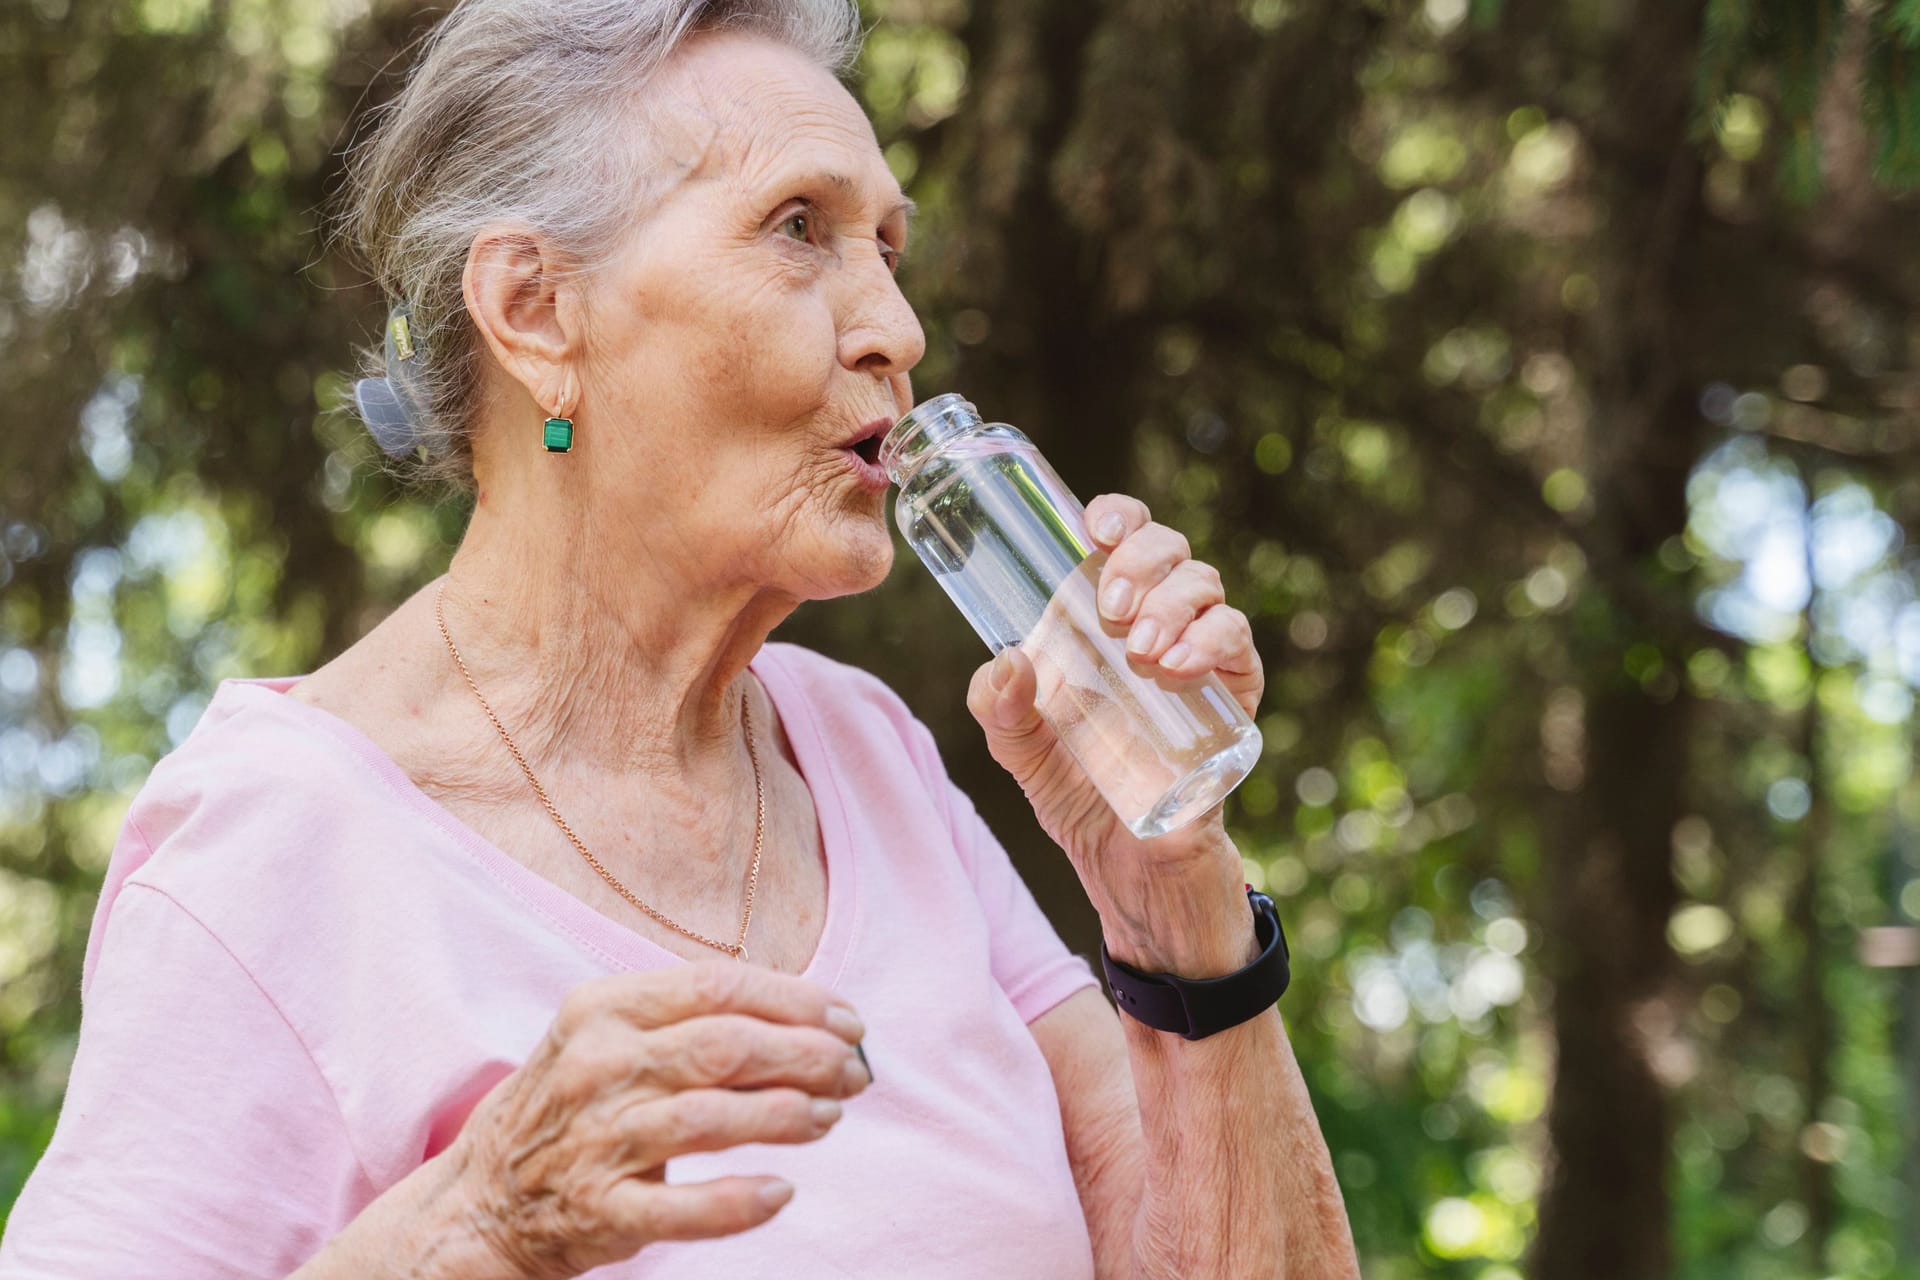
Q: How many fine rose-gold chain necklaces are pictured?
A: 1